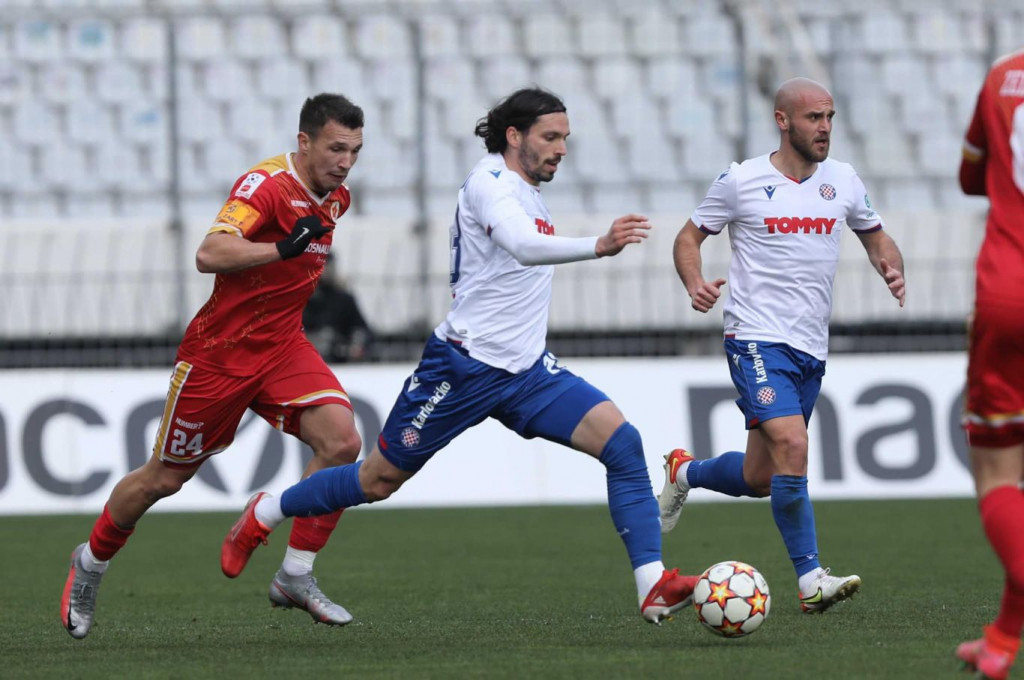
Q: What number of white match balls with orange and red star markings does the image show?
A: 1